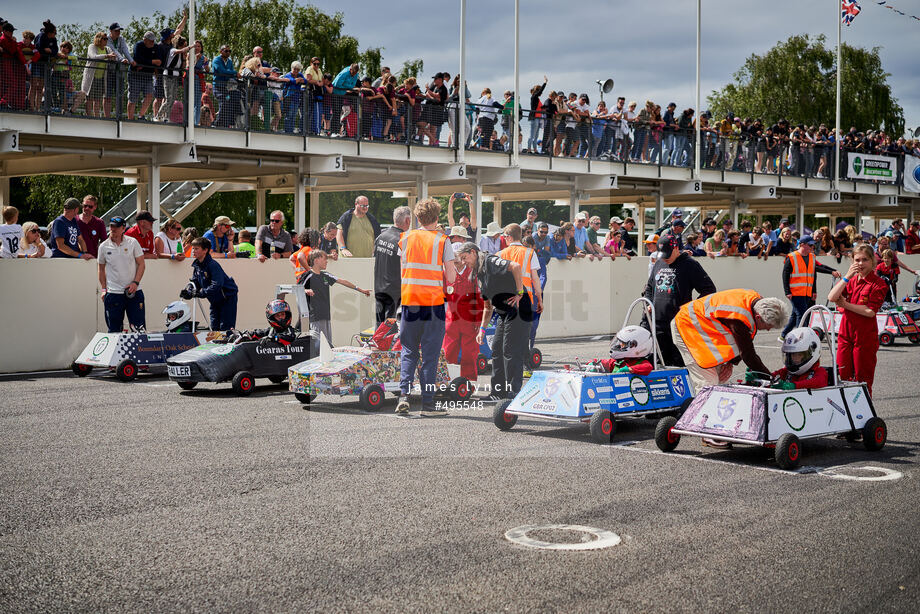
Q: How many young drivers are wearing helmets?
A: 4